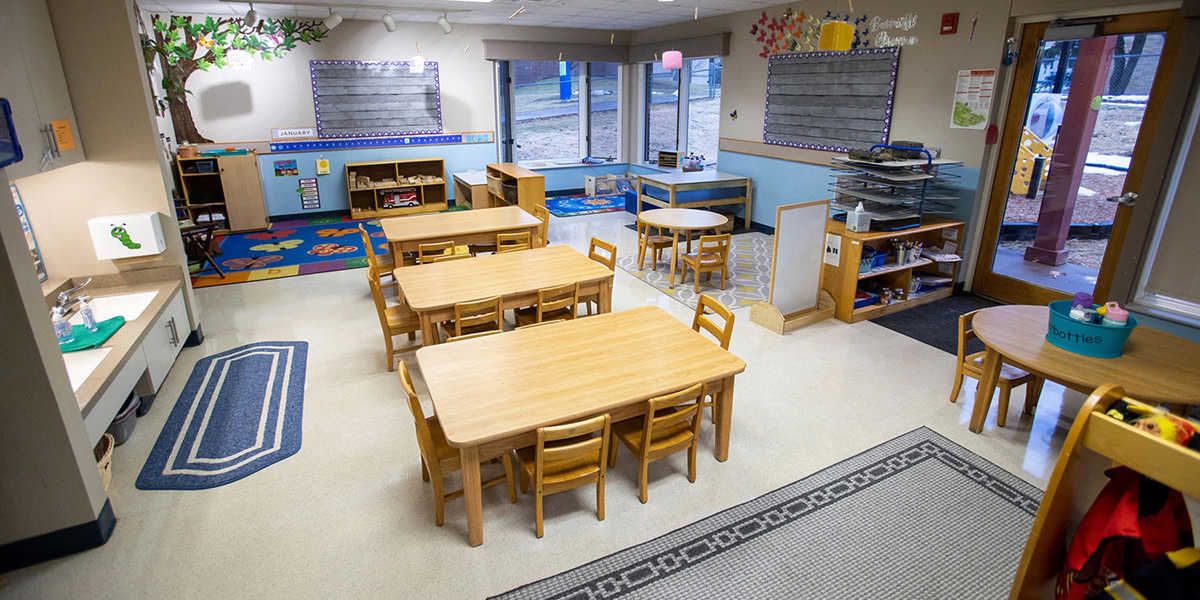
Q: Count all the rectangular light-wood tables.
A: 3